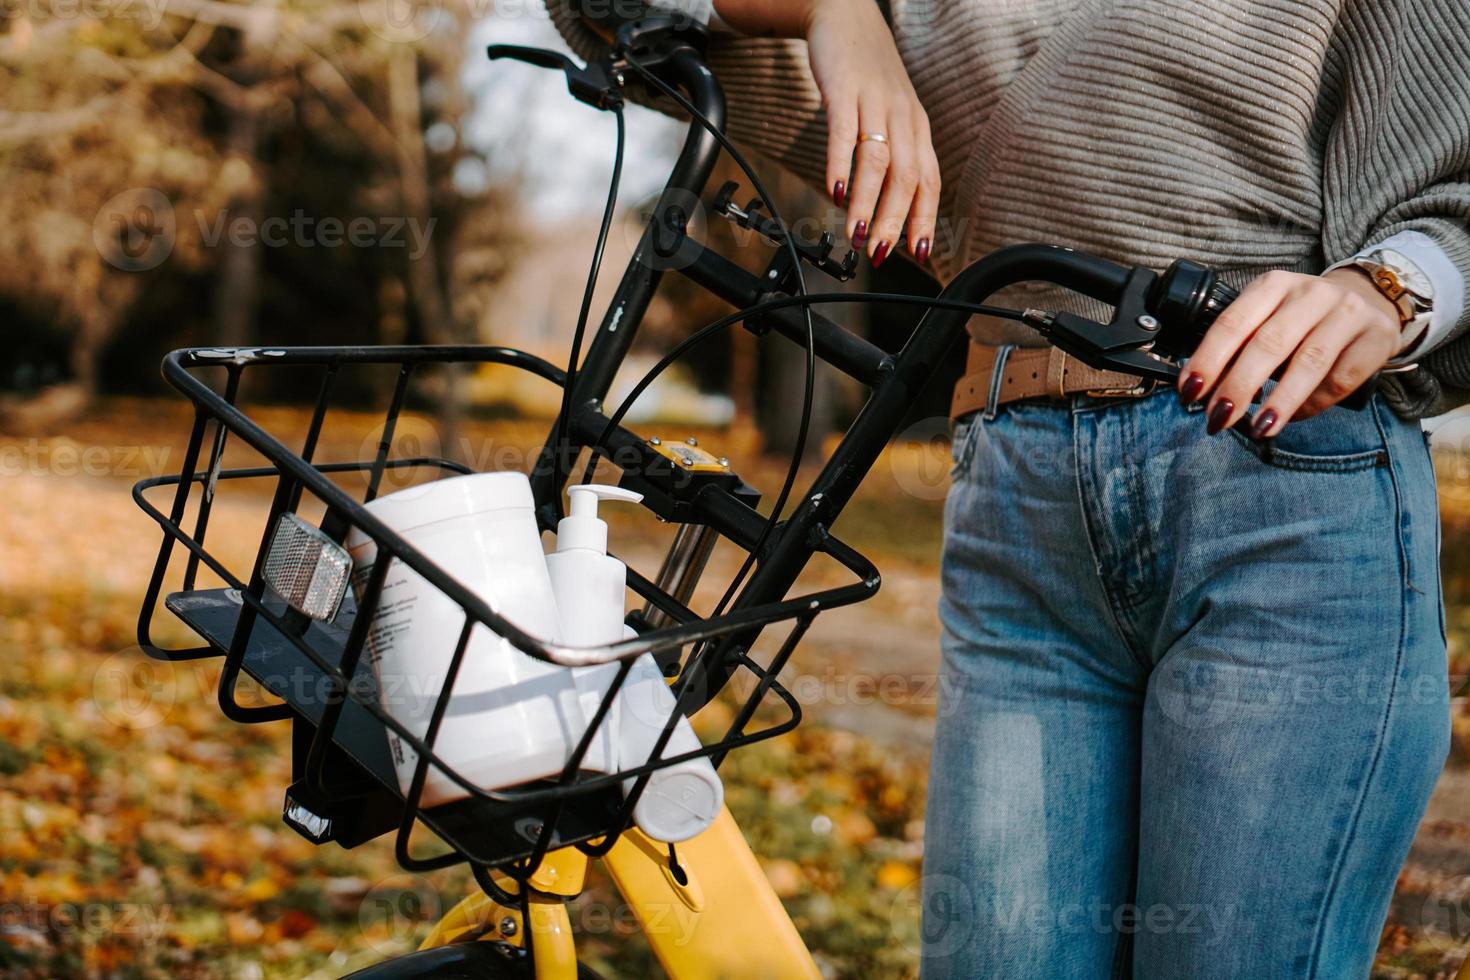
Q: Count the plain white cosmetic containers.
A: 3